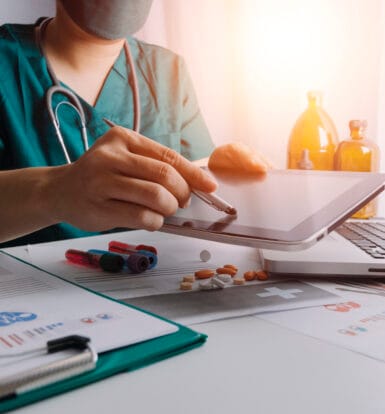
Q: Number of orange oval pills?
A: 5